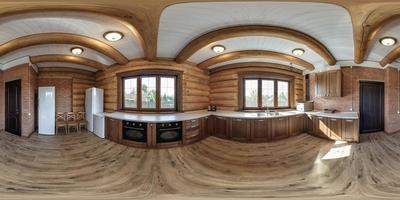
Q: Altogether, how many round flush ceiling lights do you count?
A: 5